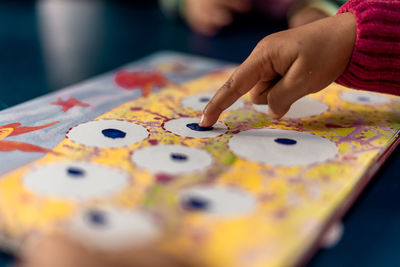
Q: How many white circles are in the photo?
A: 10